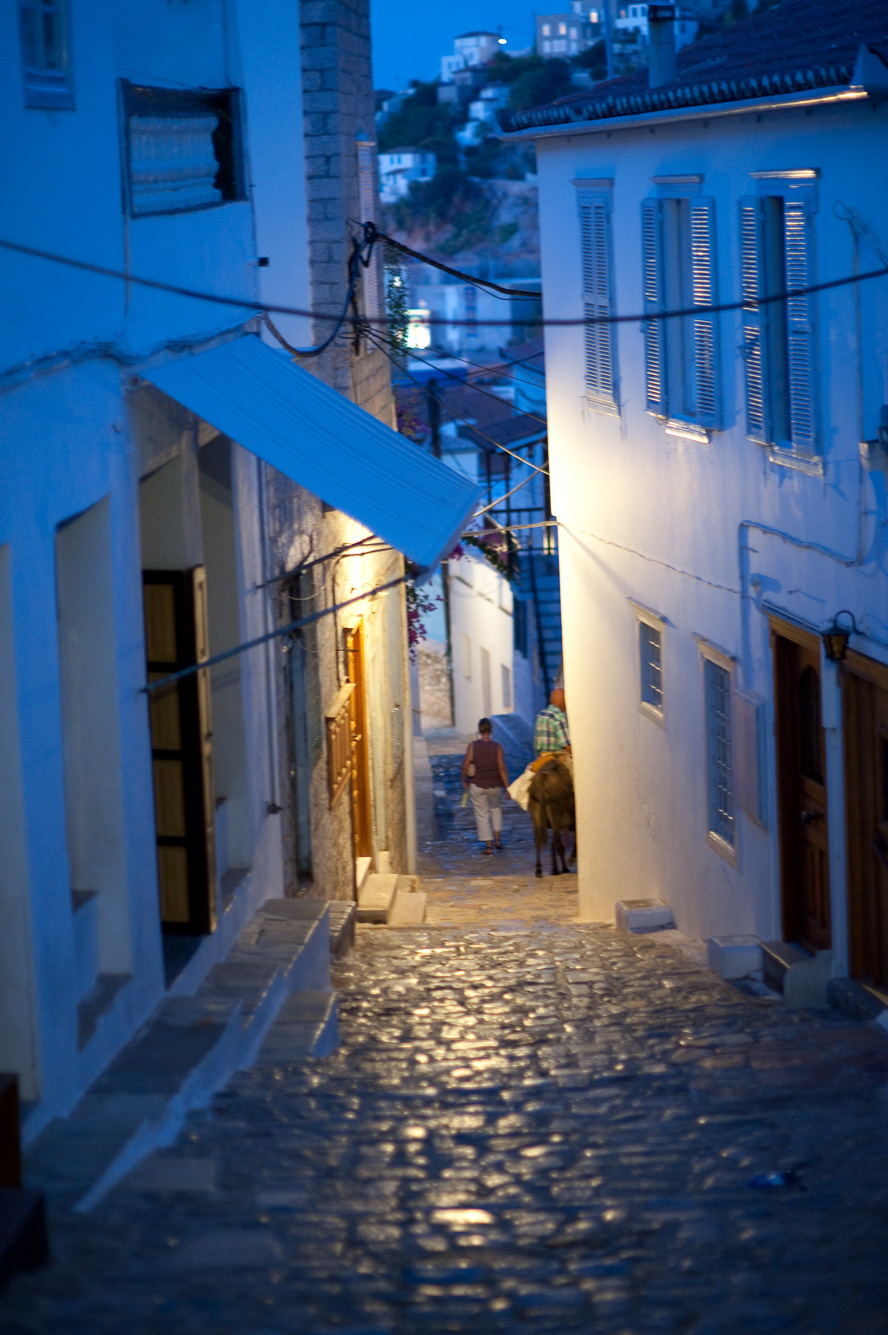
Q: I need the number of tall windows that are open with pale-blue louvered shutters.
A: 2